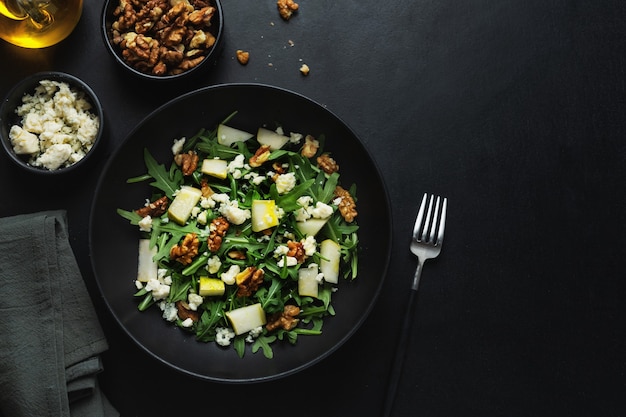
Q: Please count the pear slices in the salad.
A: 11